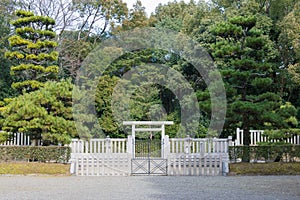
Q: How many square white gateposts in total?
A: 2